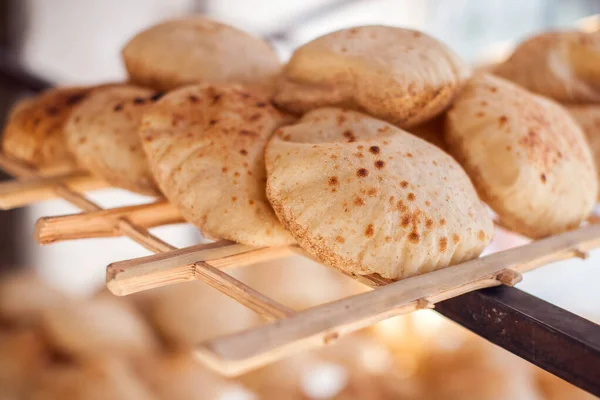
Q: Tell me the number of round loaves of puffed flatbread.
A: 9